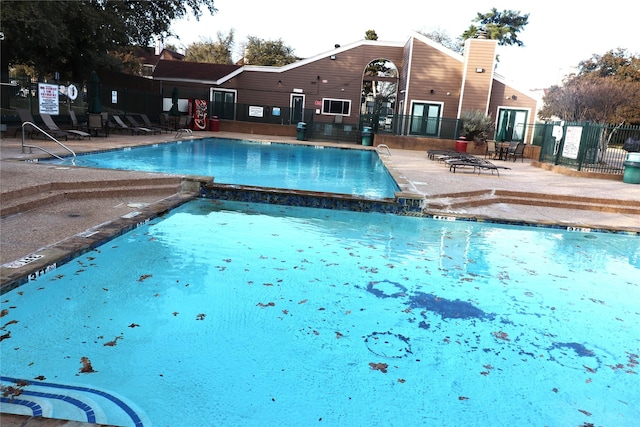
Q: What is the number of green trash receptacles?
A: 3